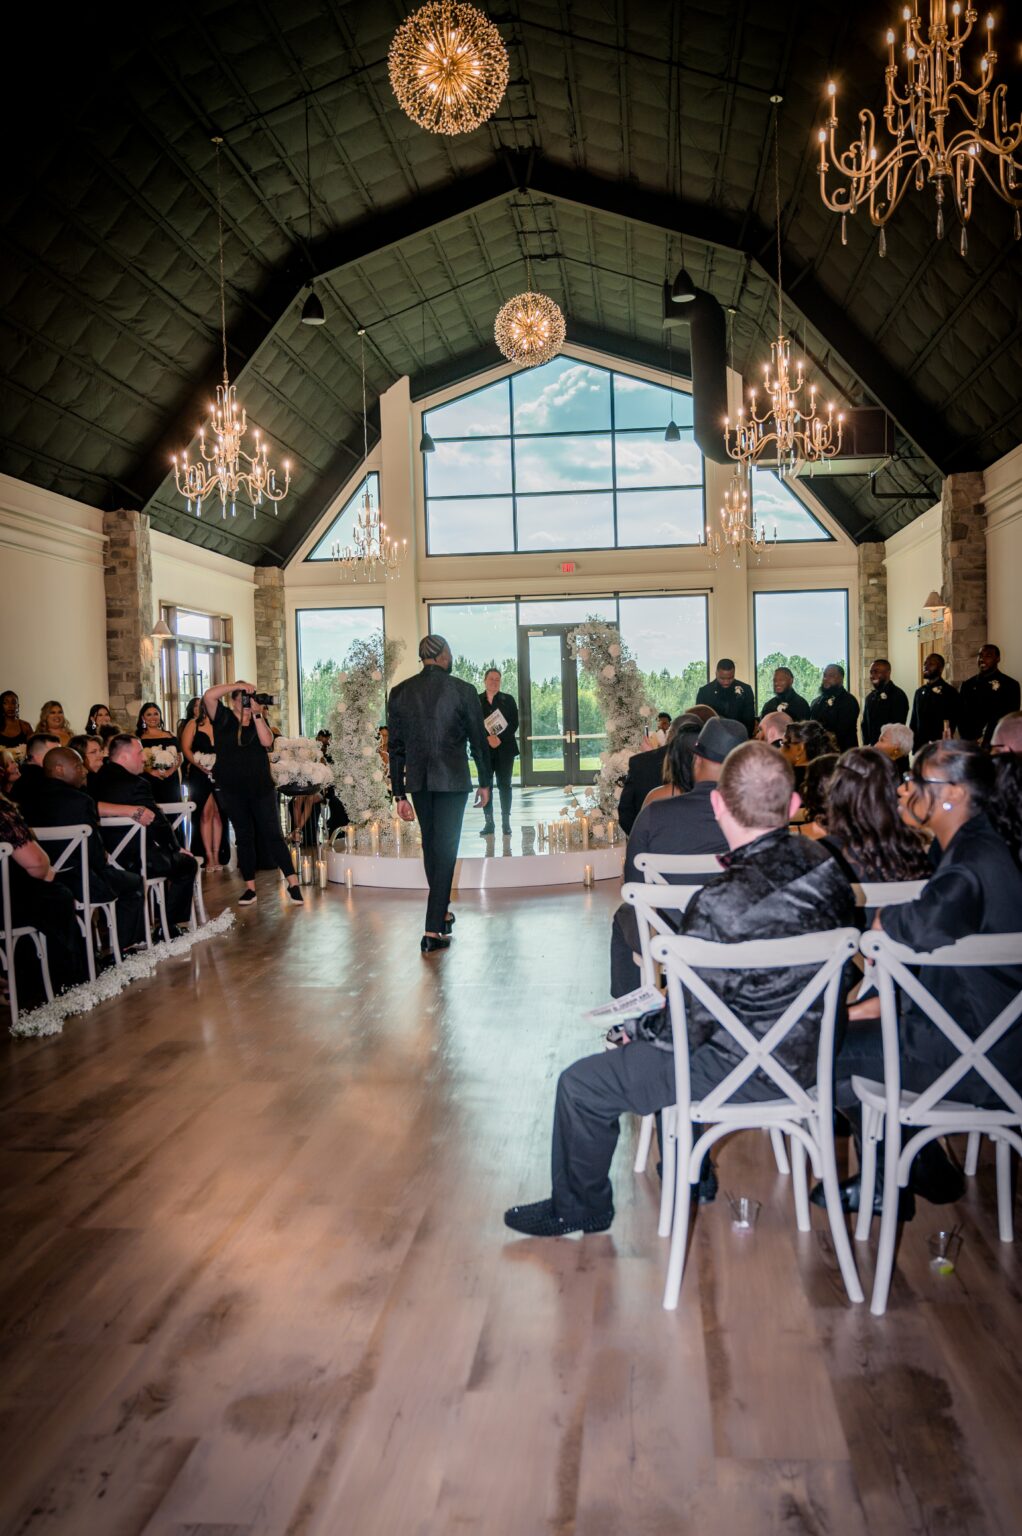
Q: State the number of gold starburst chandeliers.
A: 2